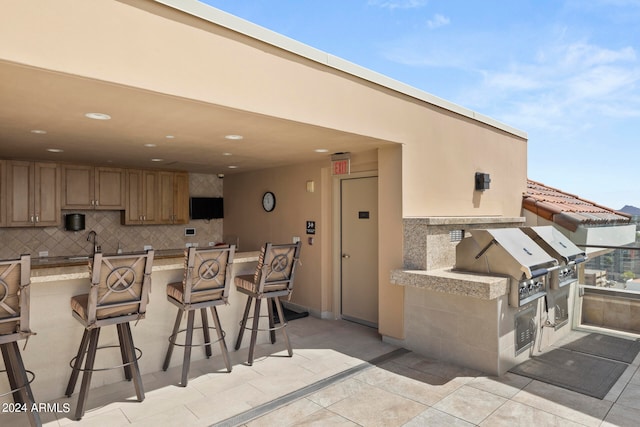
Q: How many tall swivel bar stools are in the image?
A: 4